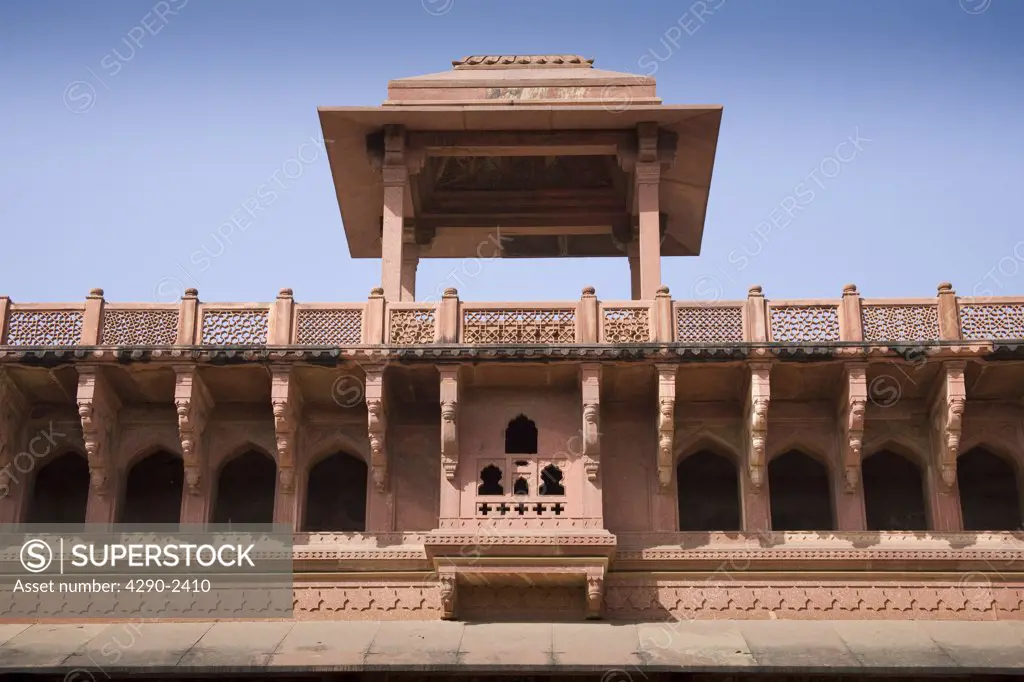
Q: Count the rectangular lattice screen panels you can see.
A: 11